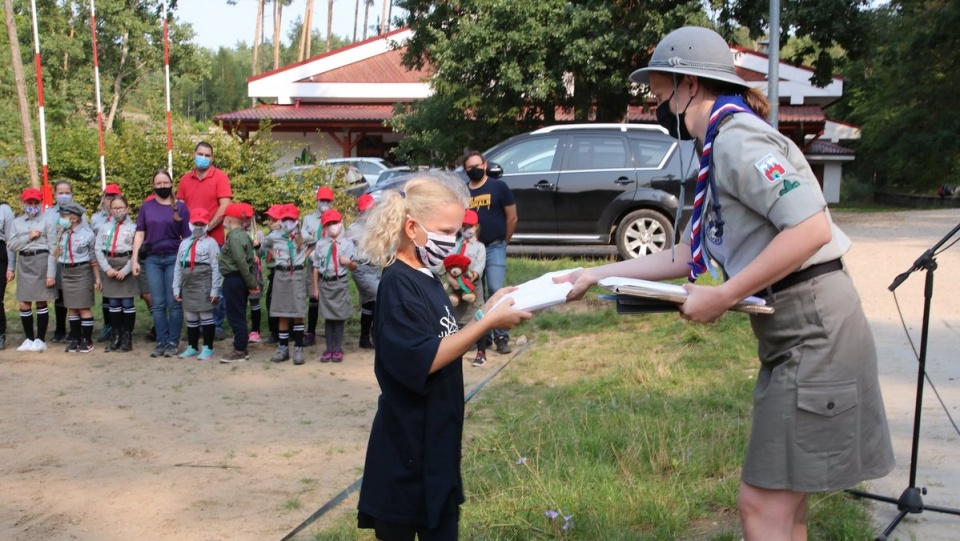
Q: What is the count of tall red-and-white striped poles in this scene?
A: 3